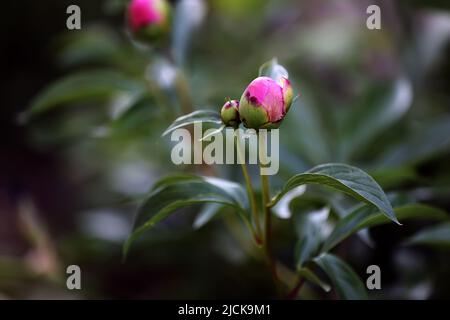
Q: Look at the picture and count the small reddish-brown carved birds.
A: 0